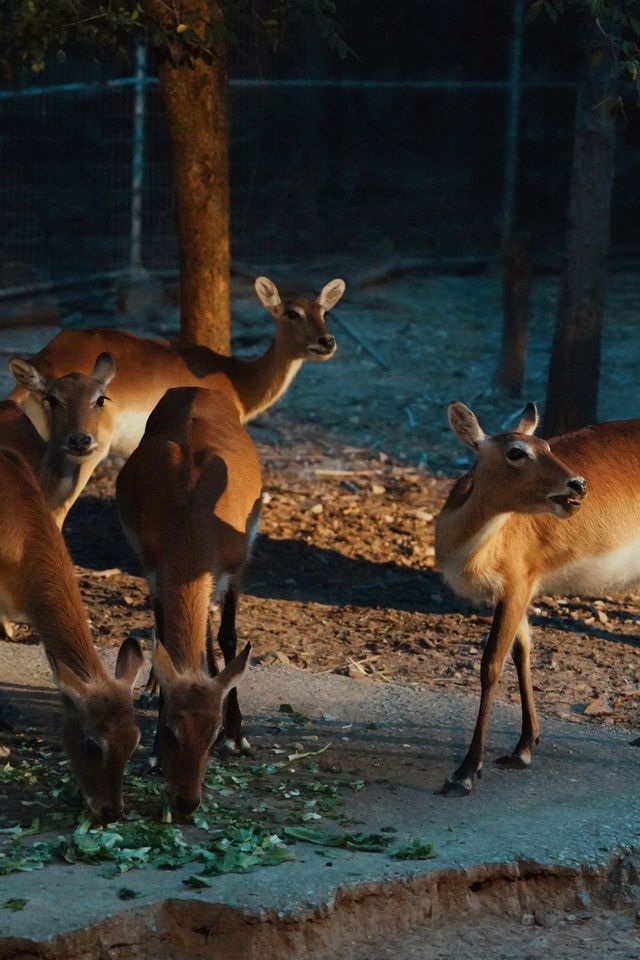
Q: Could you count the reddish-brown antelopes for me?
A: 5